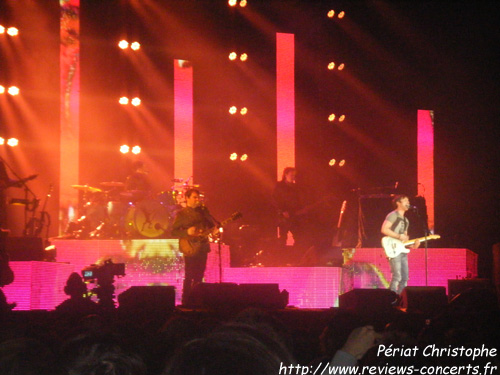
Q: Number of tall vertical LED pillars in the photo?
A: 4